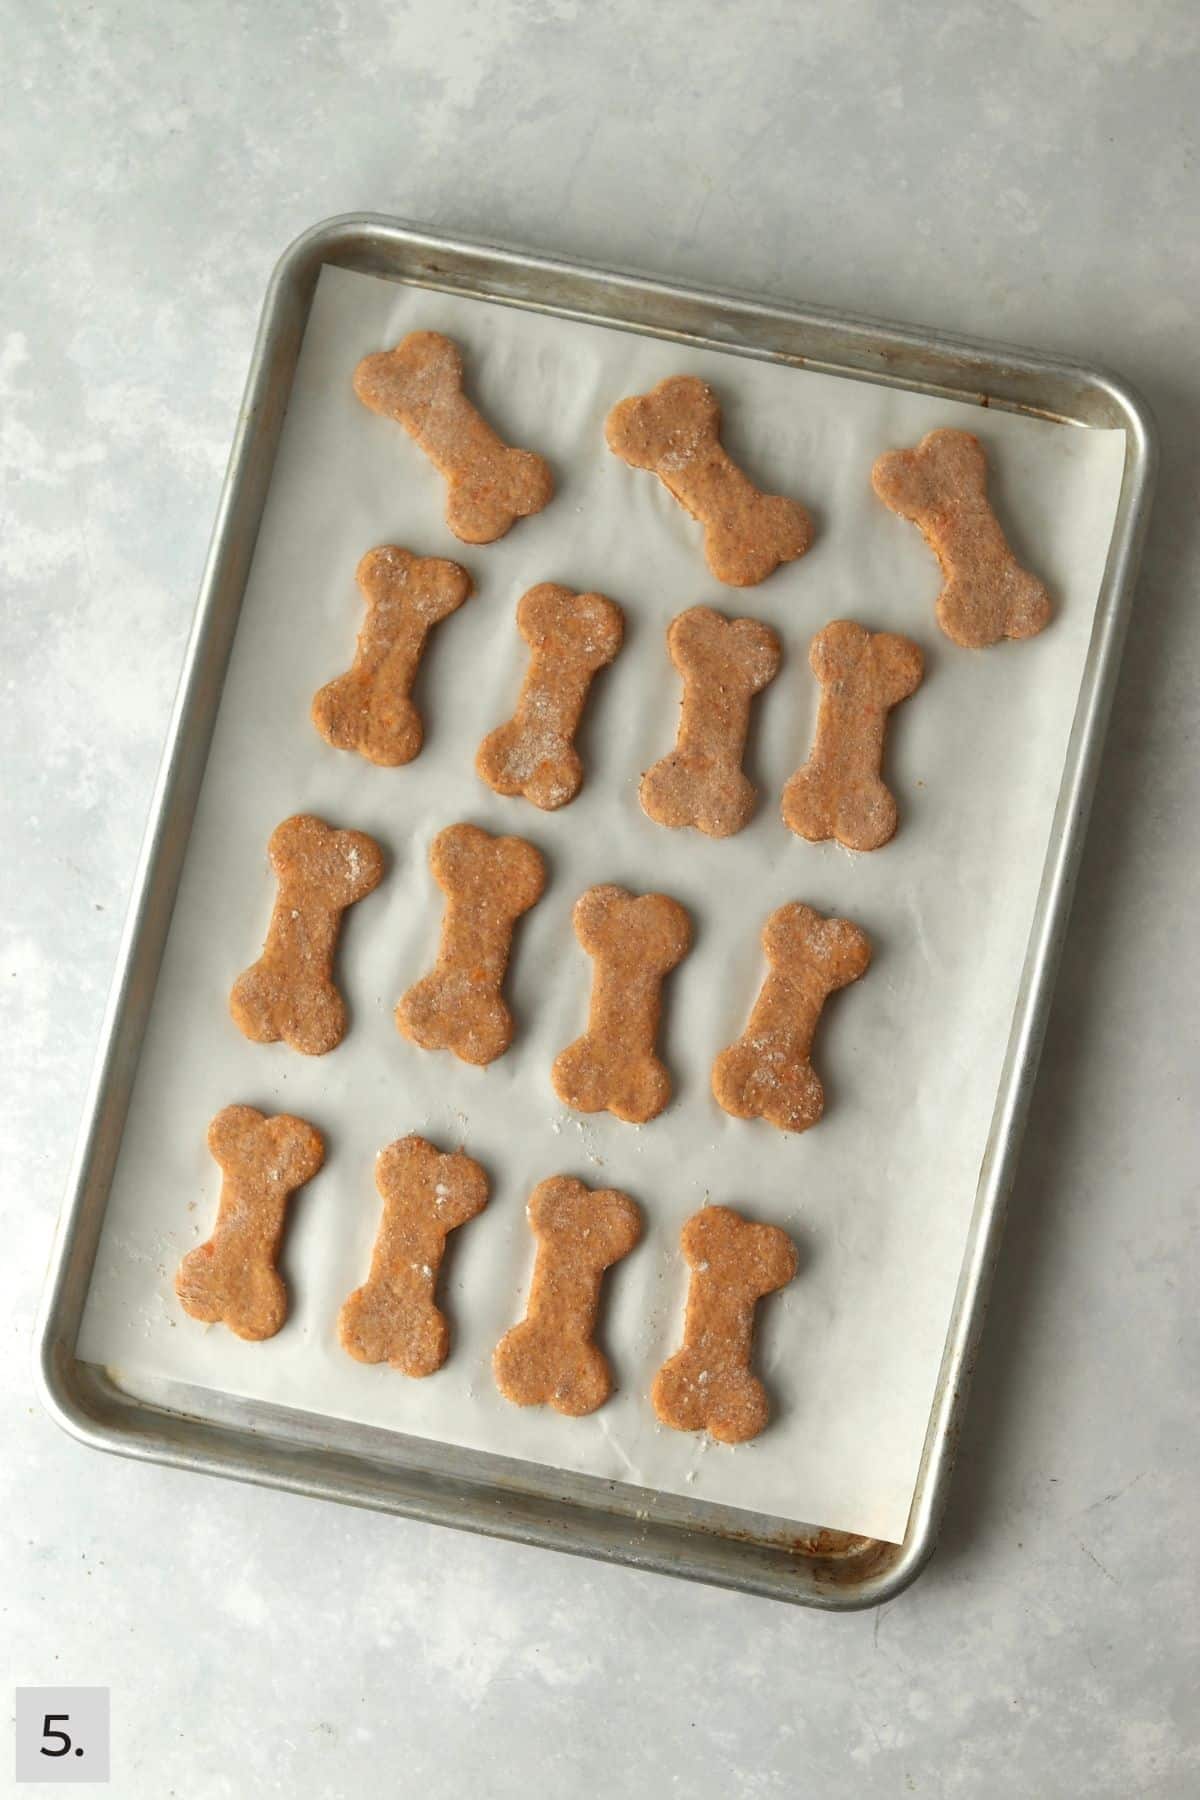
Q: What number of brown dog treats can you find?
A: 15